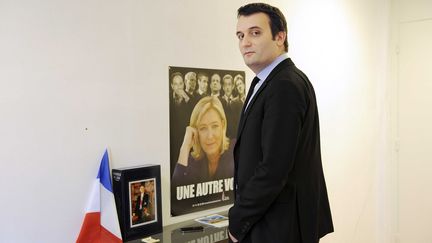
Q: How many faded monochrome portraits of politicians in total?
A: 6